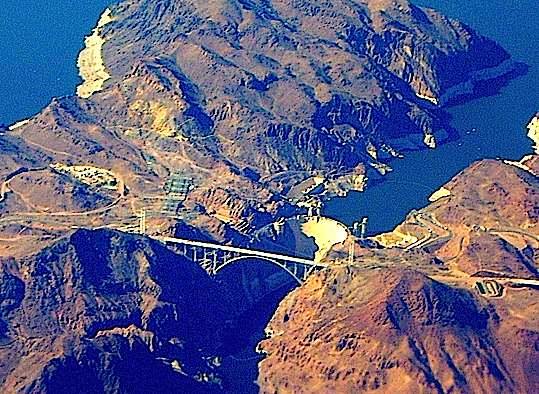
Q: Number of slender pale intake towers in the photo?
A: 4